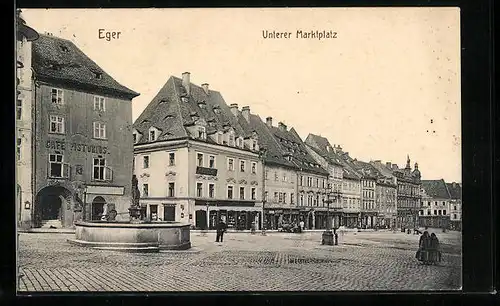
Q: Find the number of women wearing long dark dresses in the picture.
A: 2